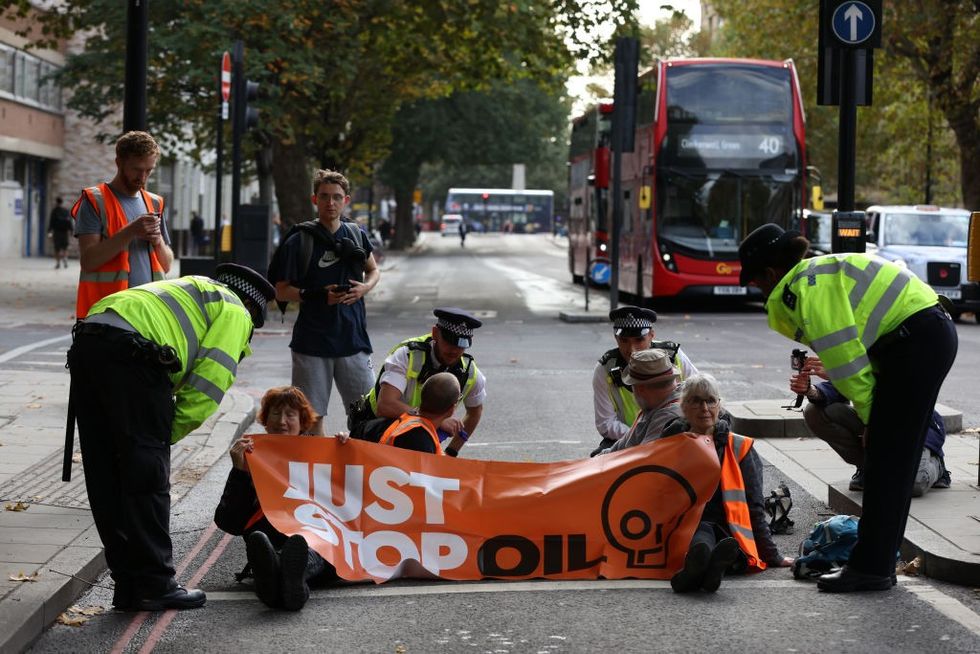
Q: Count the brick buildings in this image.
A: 1